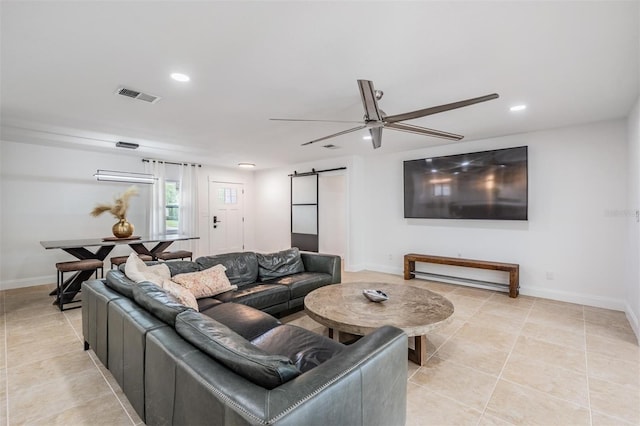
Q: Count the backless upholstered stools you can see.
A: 3